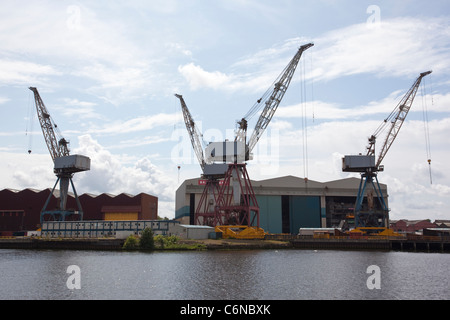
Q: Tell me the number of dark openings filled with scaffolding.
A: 1